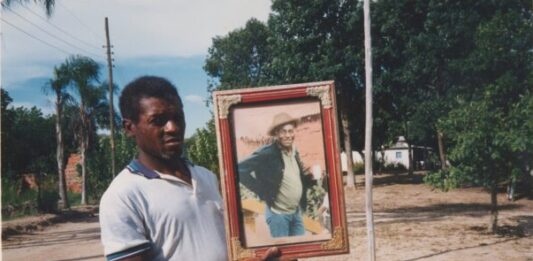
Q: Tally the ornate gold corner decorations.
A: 4